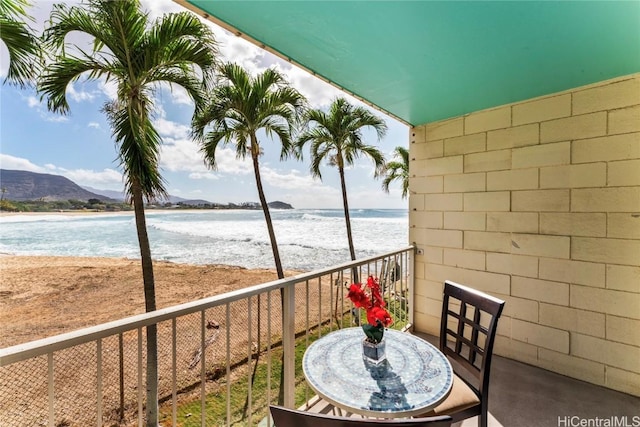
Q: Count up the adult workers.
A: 0